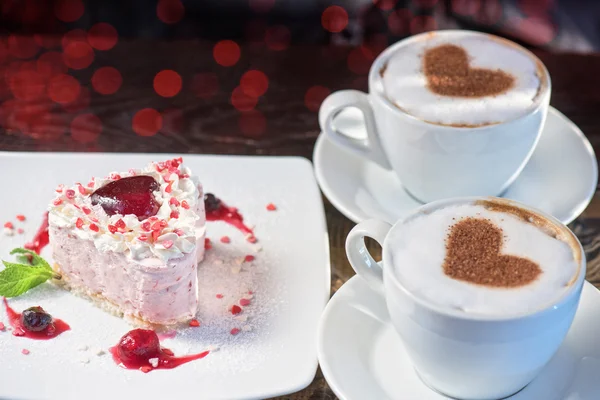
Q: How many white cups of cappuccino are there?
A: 2